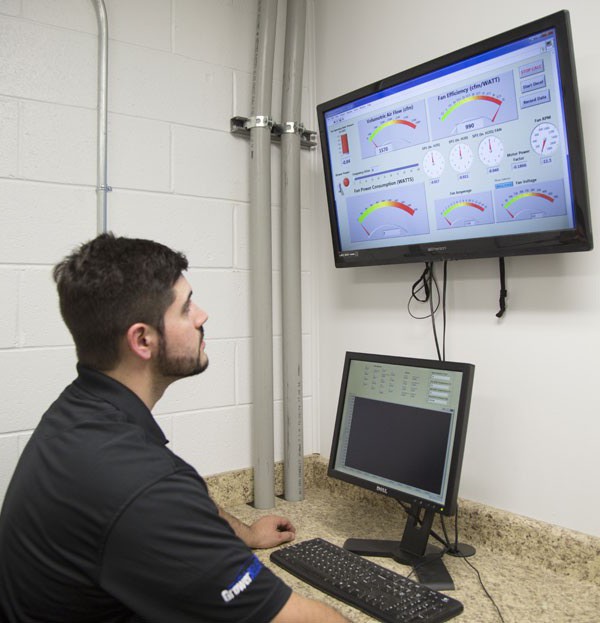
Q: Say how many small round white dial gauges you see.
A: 4